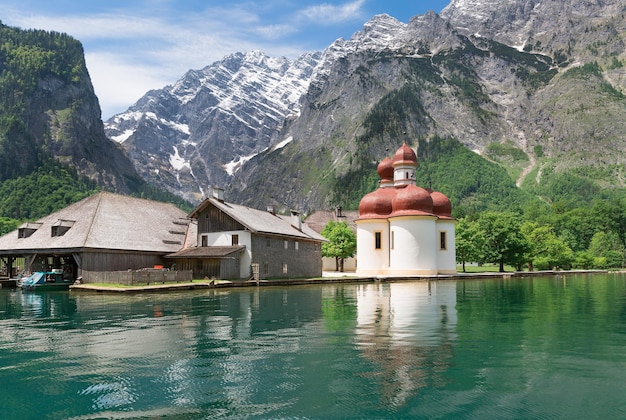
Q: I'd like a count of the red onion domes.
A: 5